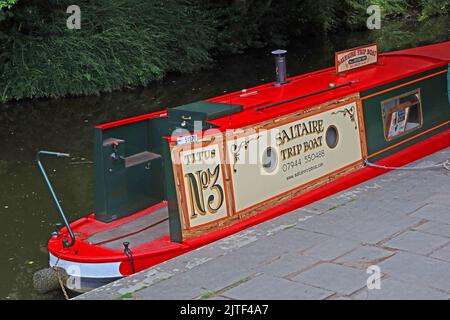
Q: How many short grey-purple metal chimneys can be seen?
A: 1